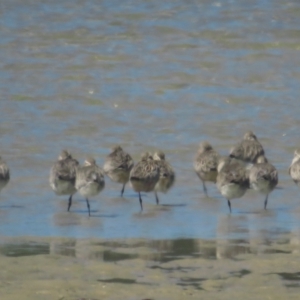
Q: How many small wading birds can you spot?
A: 11